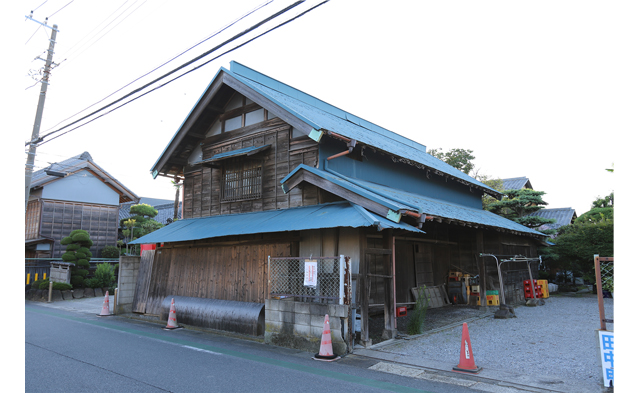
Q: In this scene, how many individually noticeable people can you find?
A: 0